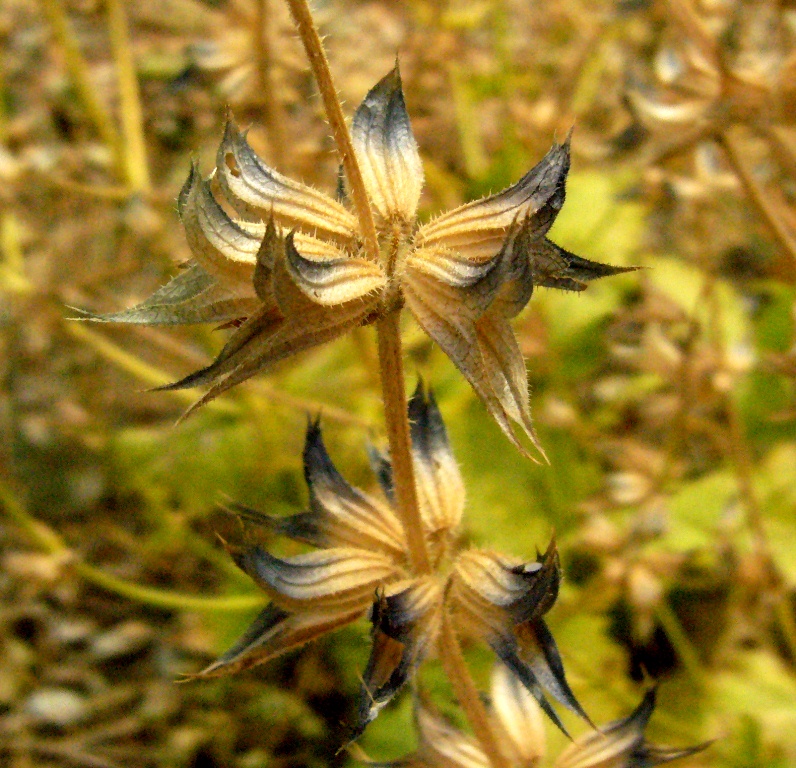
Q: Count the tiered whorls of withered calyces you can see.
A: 3